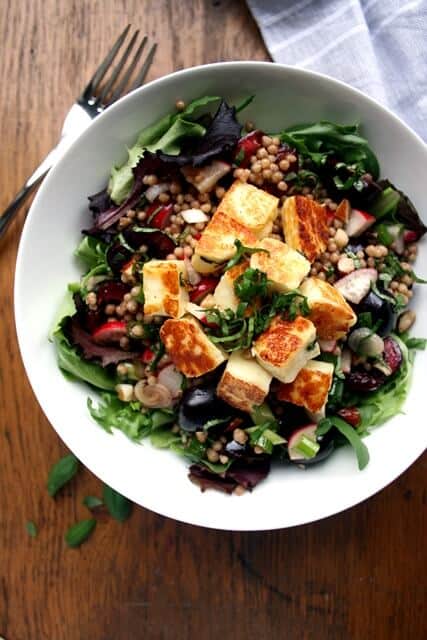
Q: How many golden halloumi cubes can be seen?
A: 11